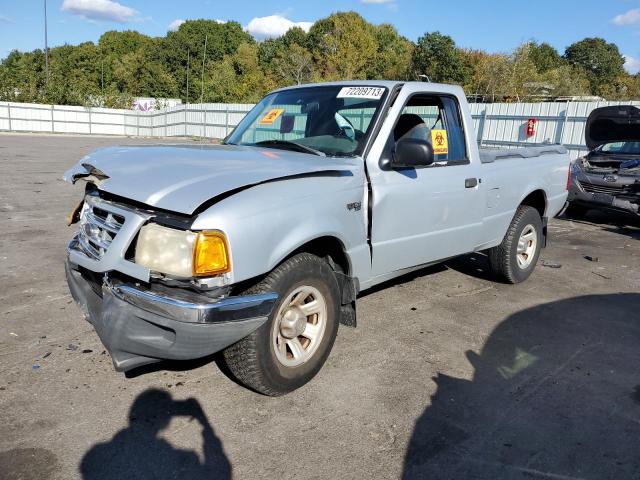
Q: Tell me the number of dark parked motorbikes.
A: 0